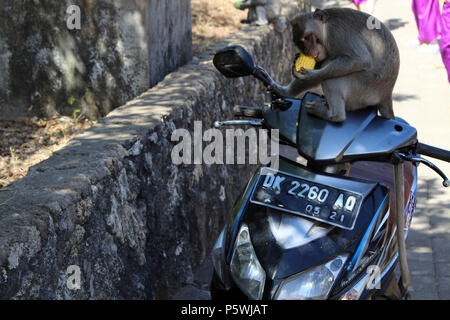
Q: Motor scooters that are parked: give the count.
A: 1